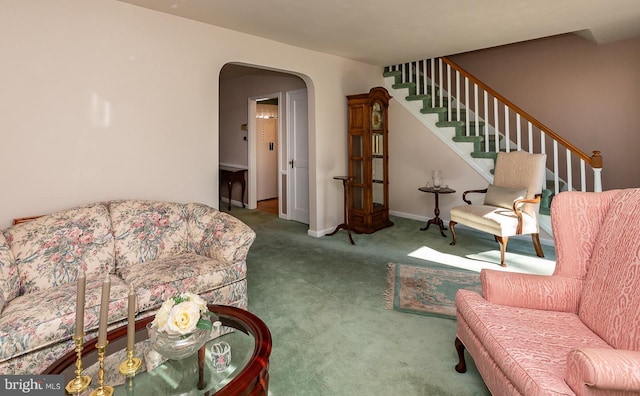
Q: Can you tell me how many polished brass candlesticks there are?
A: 3